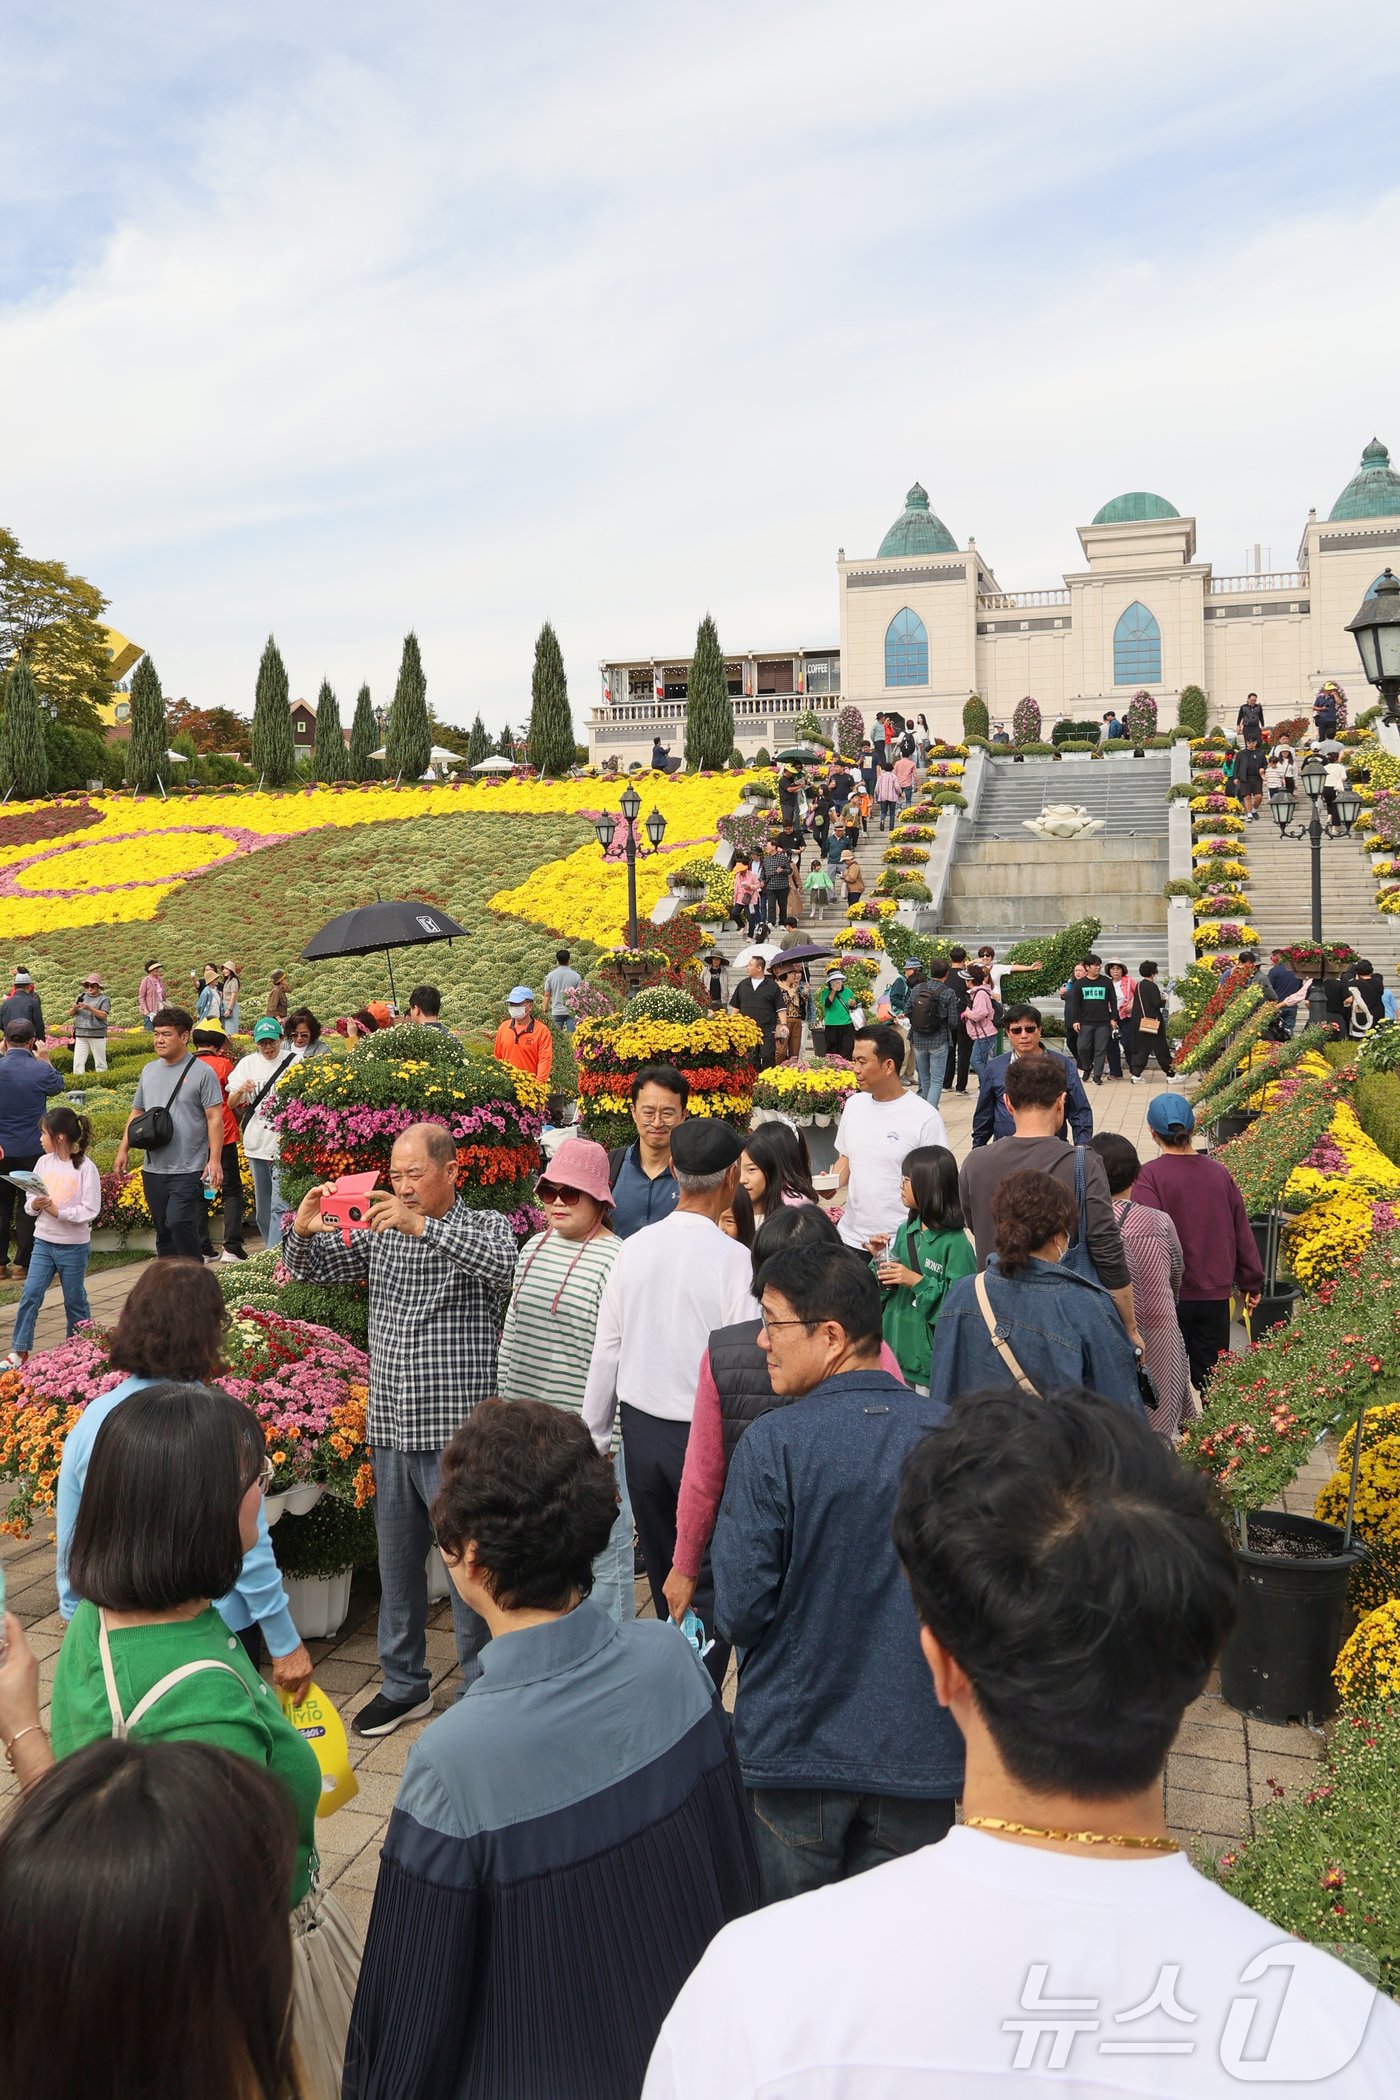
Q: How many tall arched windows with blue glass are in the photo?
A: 3